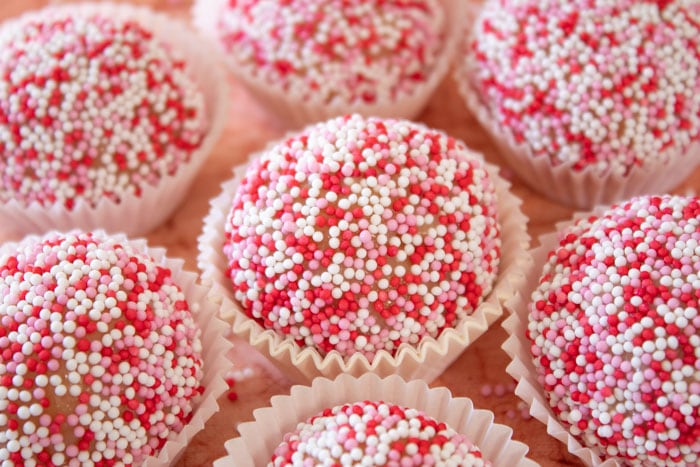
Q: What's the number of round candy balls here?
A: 7